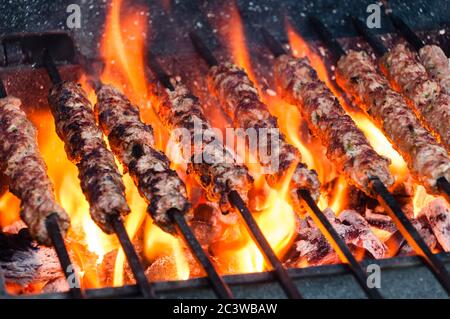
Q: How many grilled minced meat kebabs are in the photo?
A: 9